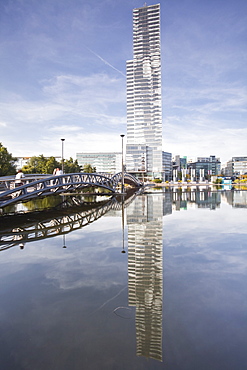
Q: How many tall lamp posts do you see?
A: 2